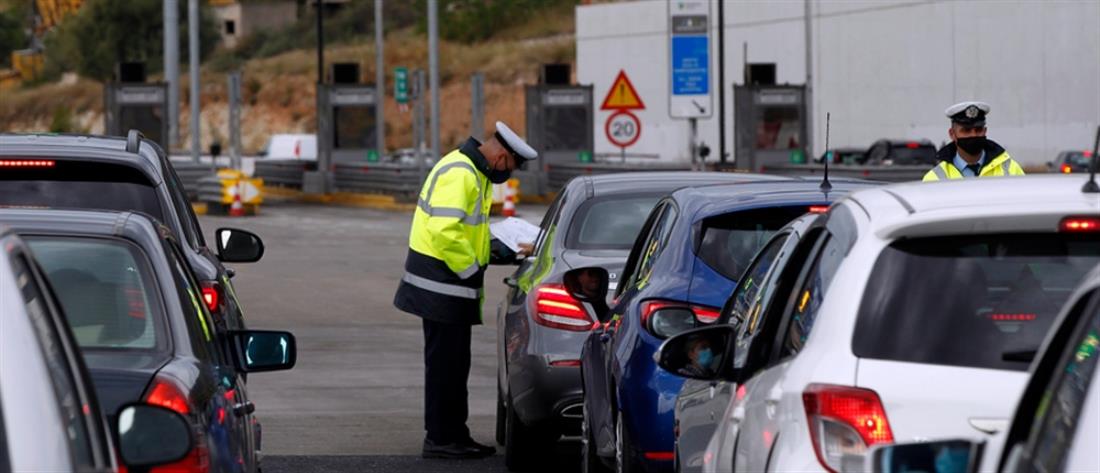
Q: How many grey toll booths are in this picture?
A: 4